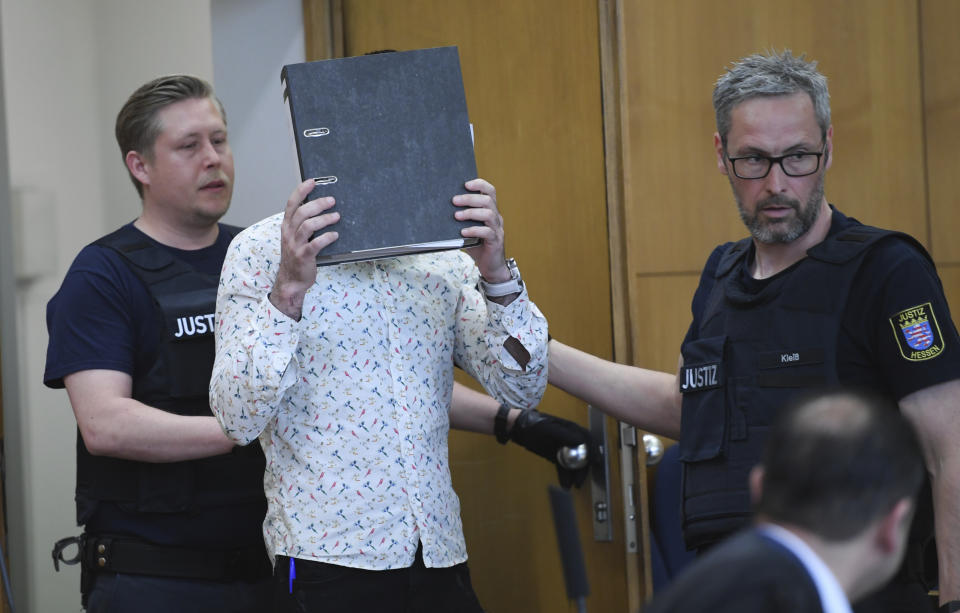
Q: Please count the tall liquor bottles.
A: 0